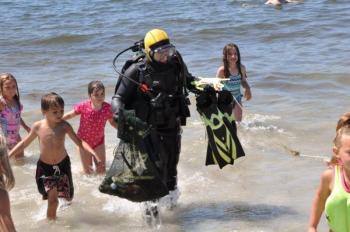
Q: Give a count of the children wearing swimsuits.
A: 5